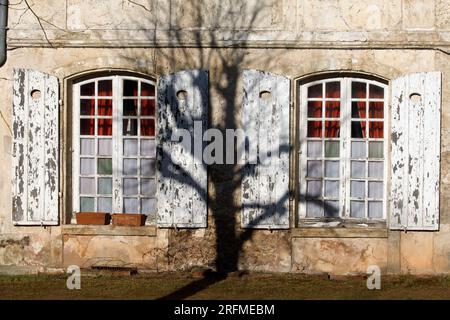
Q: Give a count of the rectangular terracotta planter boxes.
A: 2